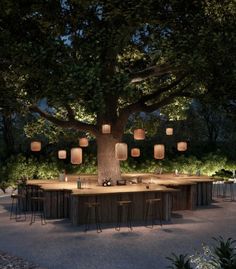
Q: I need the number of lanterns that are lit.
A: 11